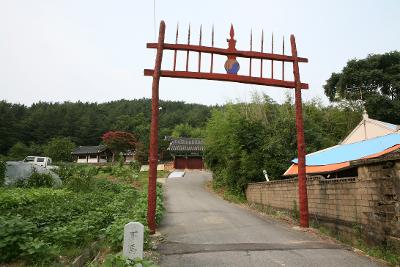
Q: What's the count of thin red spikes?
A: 8